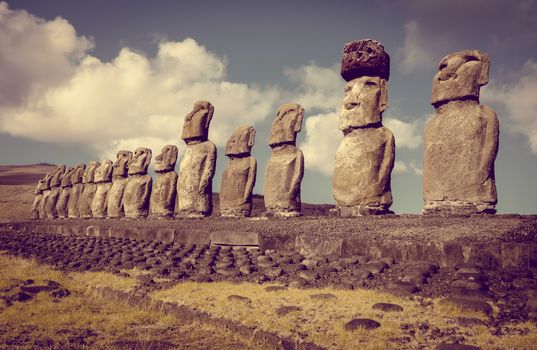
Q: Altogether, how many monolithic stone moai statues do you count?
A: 15